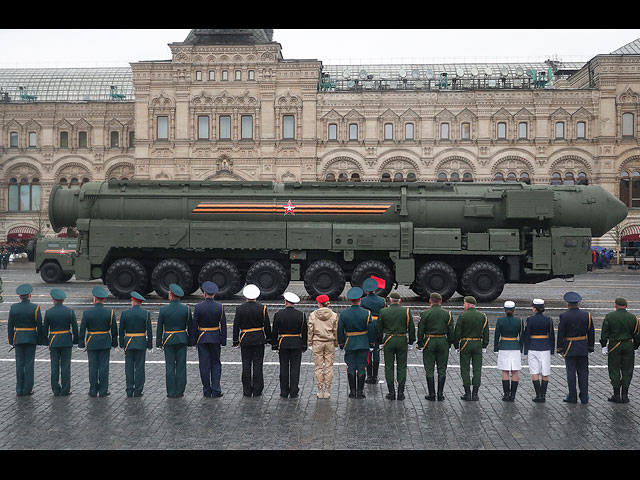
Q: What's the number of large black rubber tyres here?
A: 8